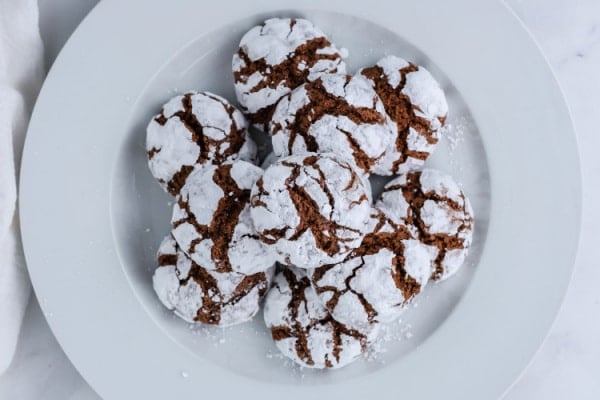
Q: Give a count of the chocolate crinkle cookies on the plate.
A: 10